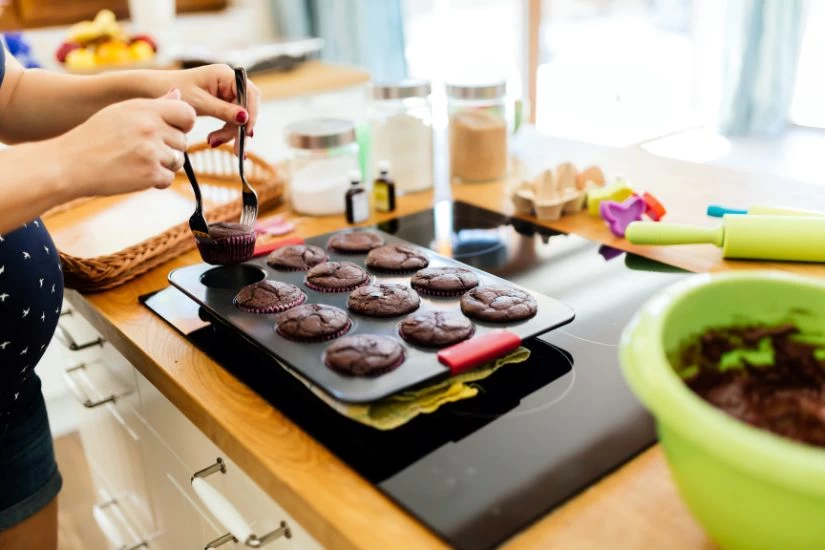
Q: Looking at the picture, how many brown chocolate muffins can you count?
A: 12